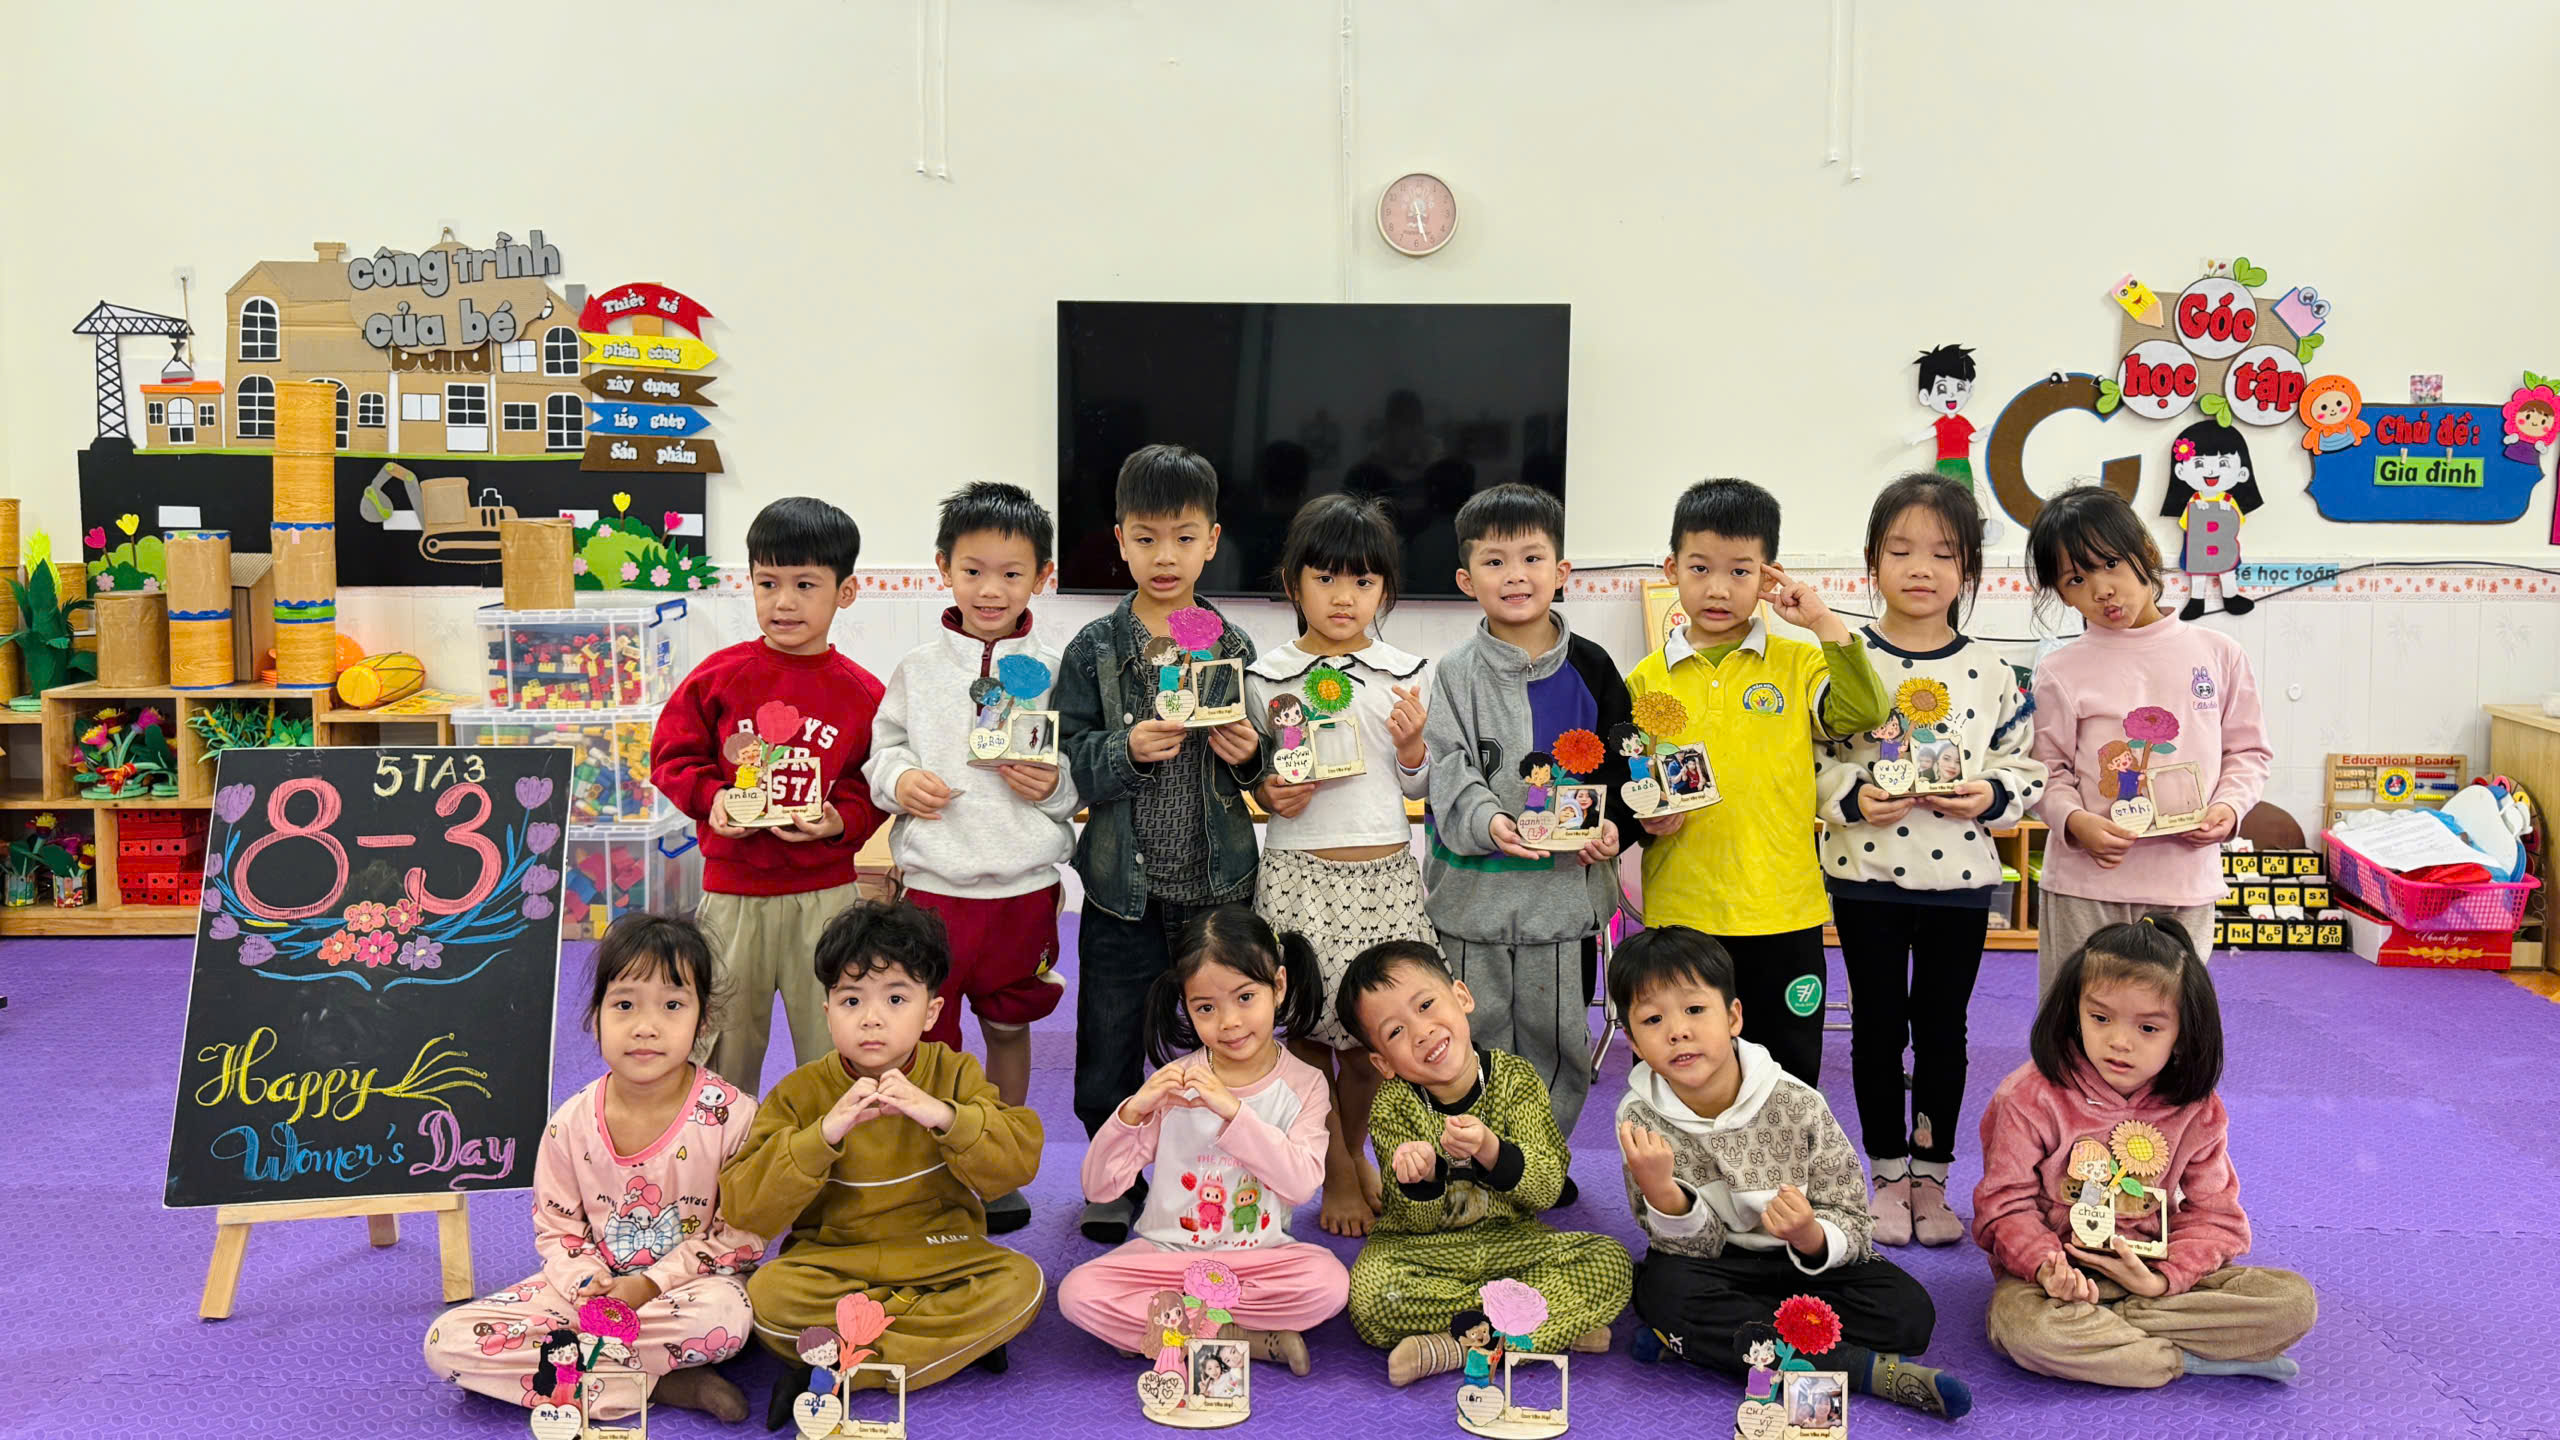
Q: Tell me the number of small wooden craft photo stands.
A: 14